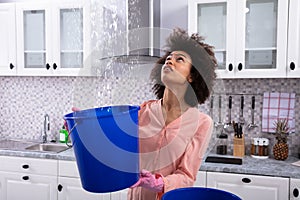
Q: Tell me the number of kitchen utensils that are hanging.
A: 5